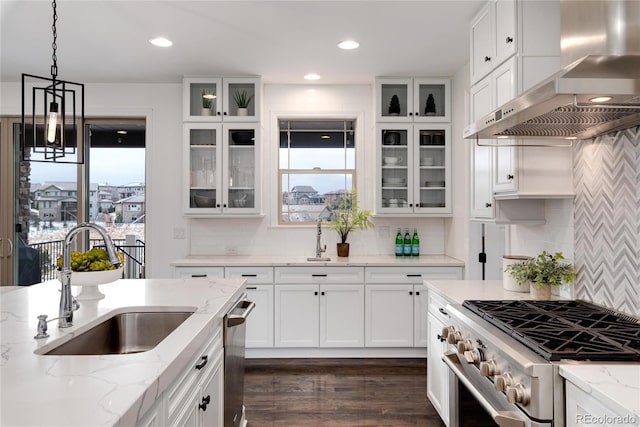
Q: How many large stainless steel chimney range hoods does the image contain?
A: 1